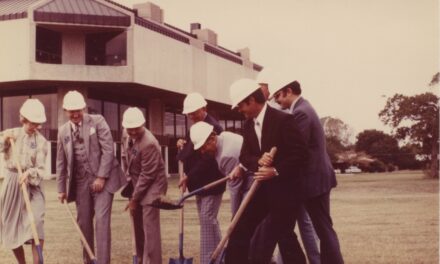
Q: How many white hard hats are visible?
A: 8